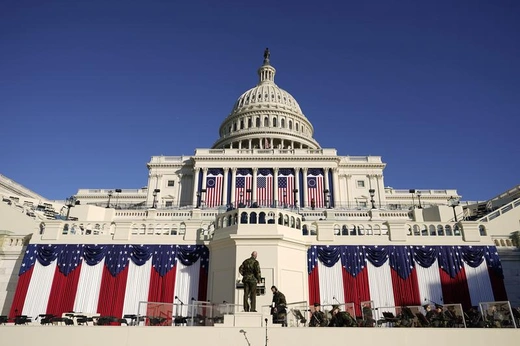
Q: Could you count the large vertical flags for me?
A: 5